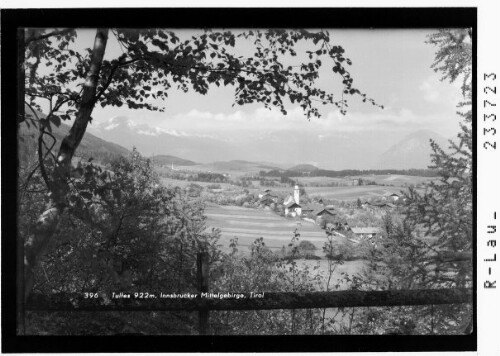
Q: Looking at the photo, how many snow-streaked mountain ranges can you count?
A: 1